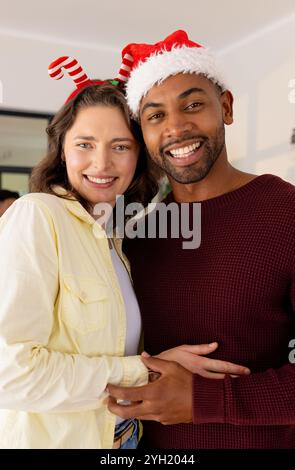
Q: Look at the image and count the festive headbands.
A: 1